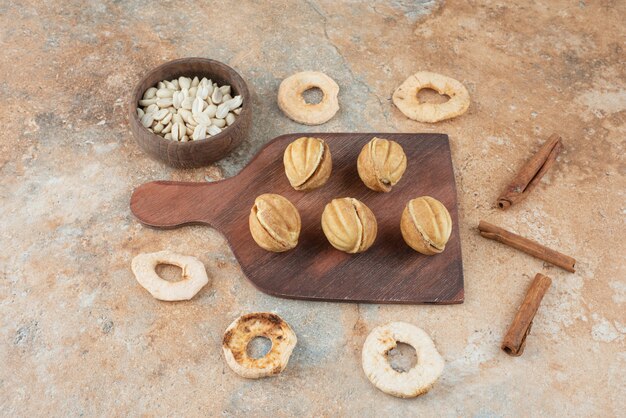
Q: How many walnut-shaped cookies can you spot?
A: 5